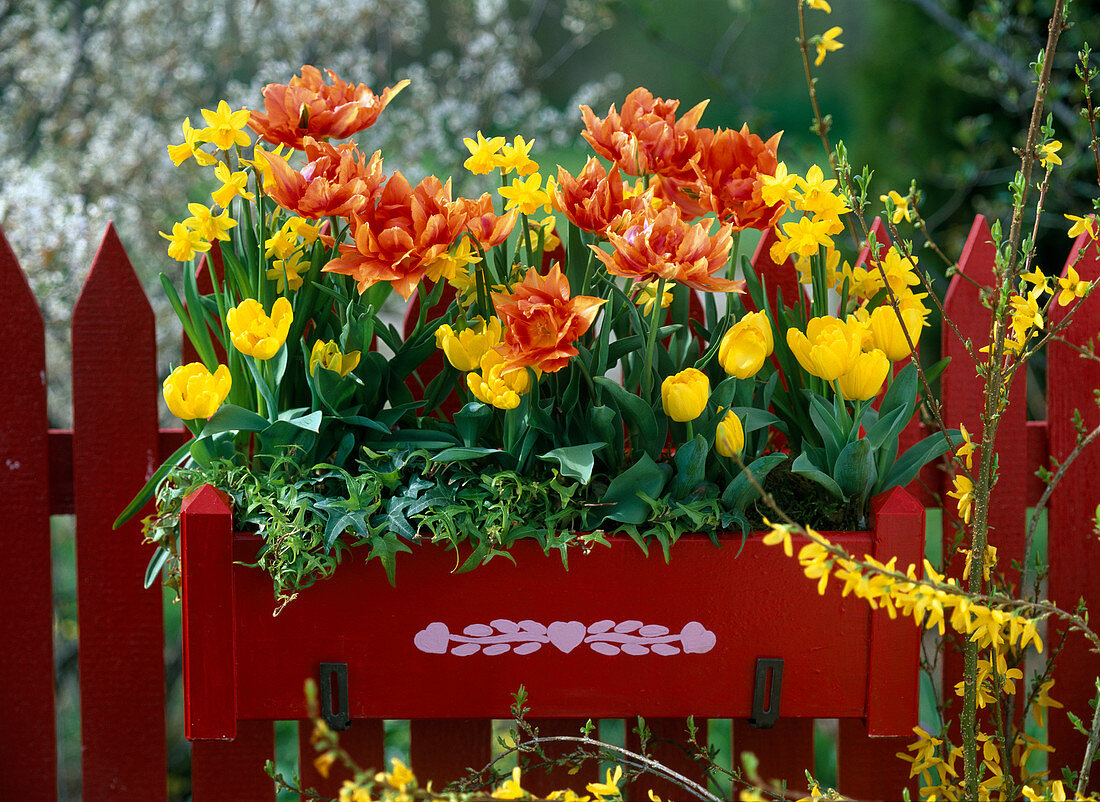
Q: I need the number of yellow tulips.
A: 11